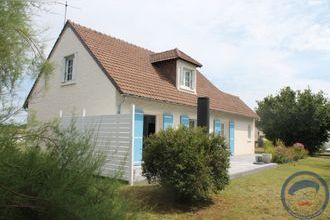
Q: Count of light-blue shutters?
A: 5